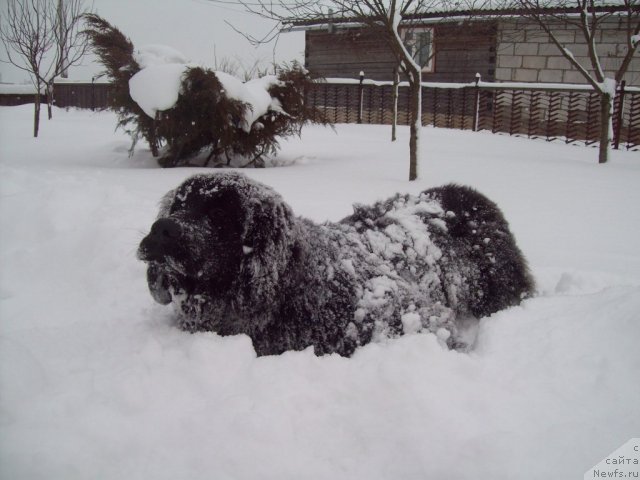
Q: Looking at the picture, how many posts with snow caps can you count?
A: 2